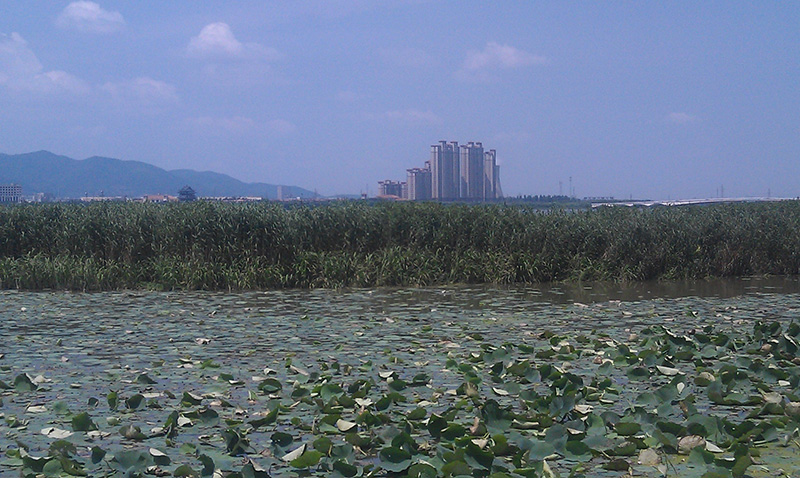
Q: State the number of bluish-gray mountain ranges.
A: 1